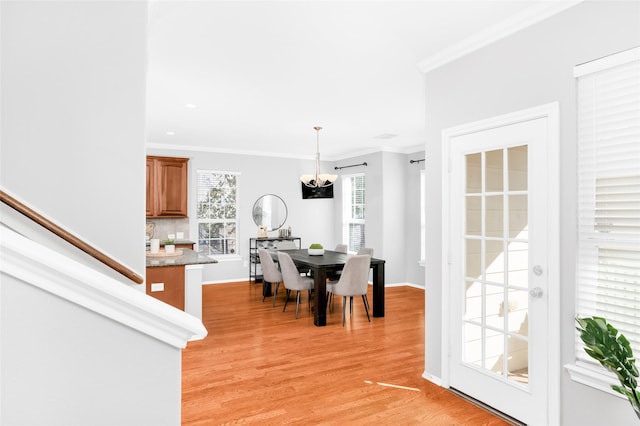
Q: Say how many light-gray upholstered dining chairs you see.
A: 6